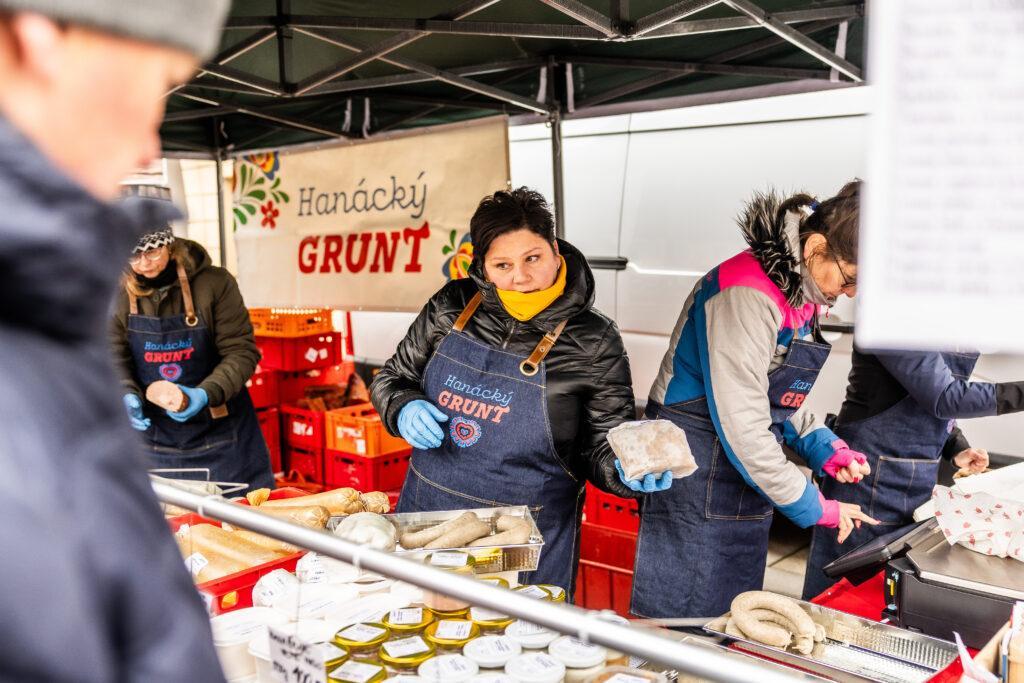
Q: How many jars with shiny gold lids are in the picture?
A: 12